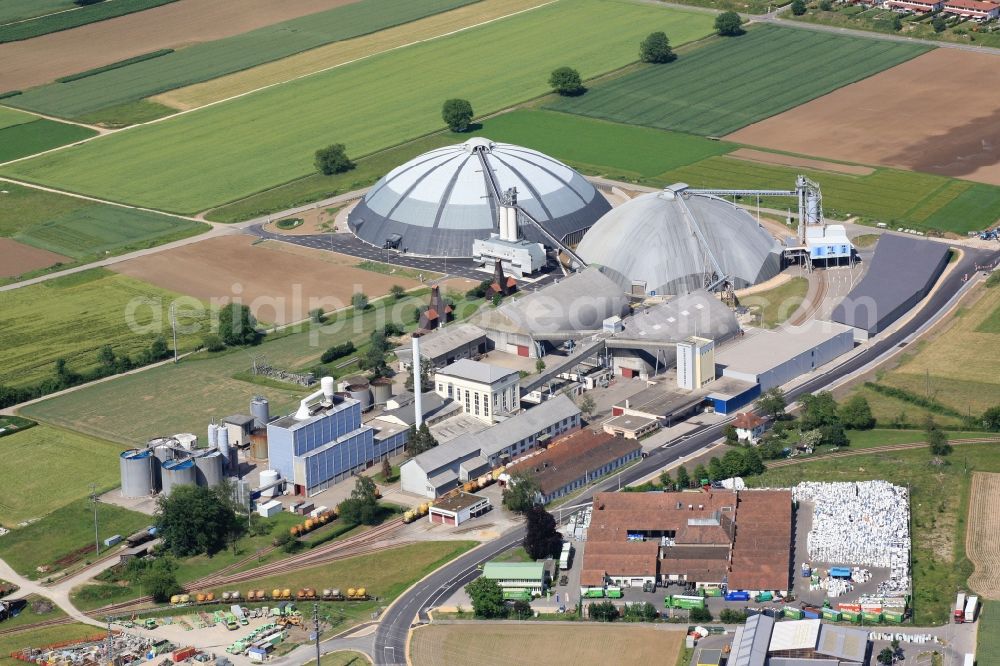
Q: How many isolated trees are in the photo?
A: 5